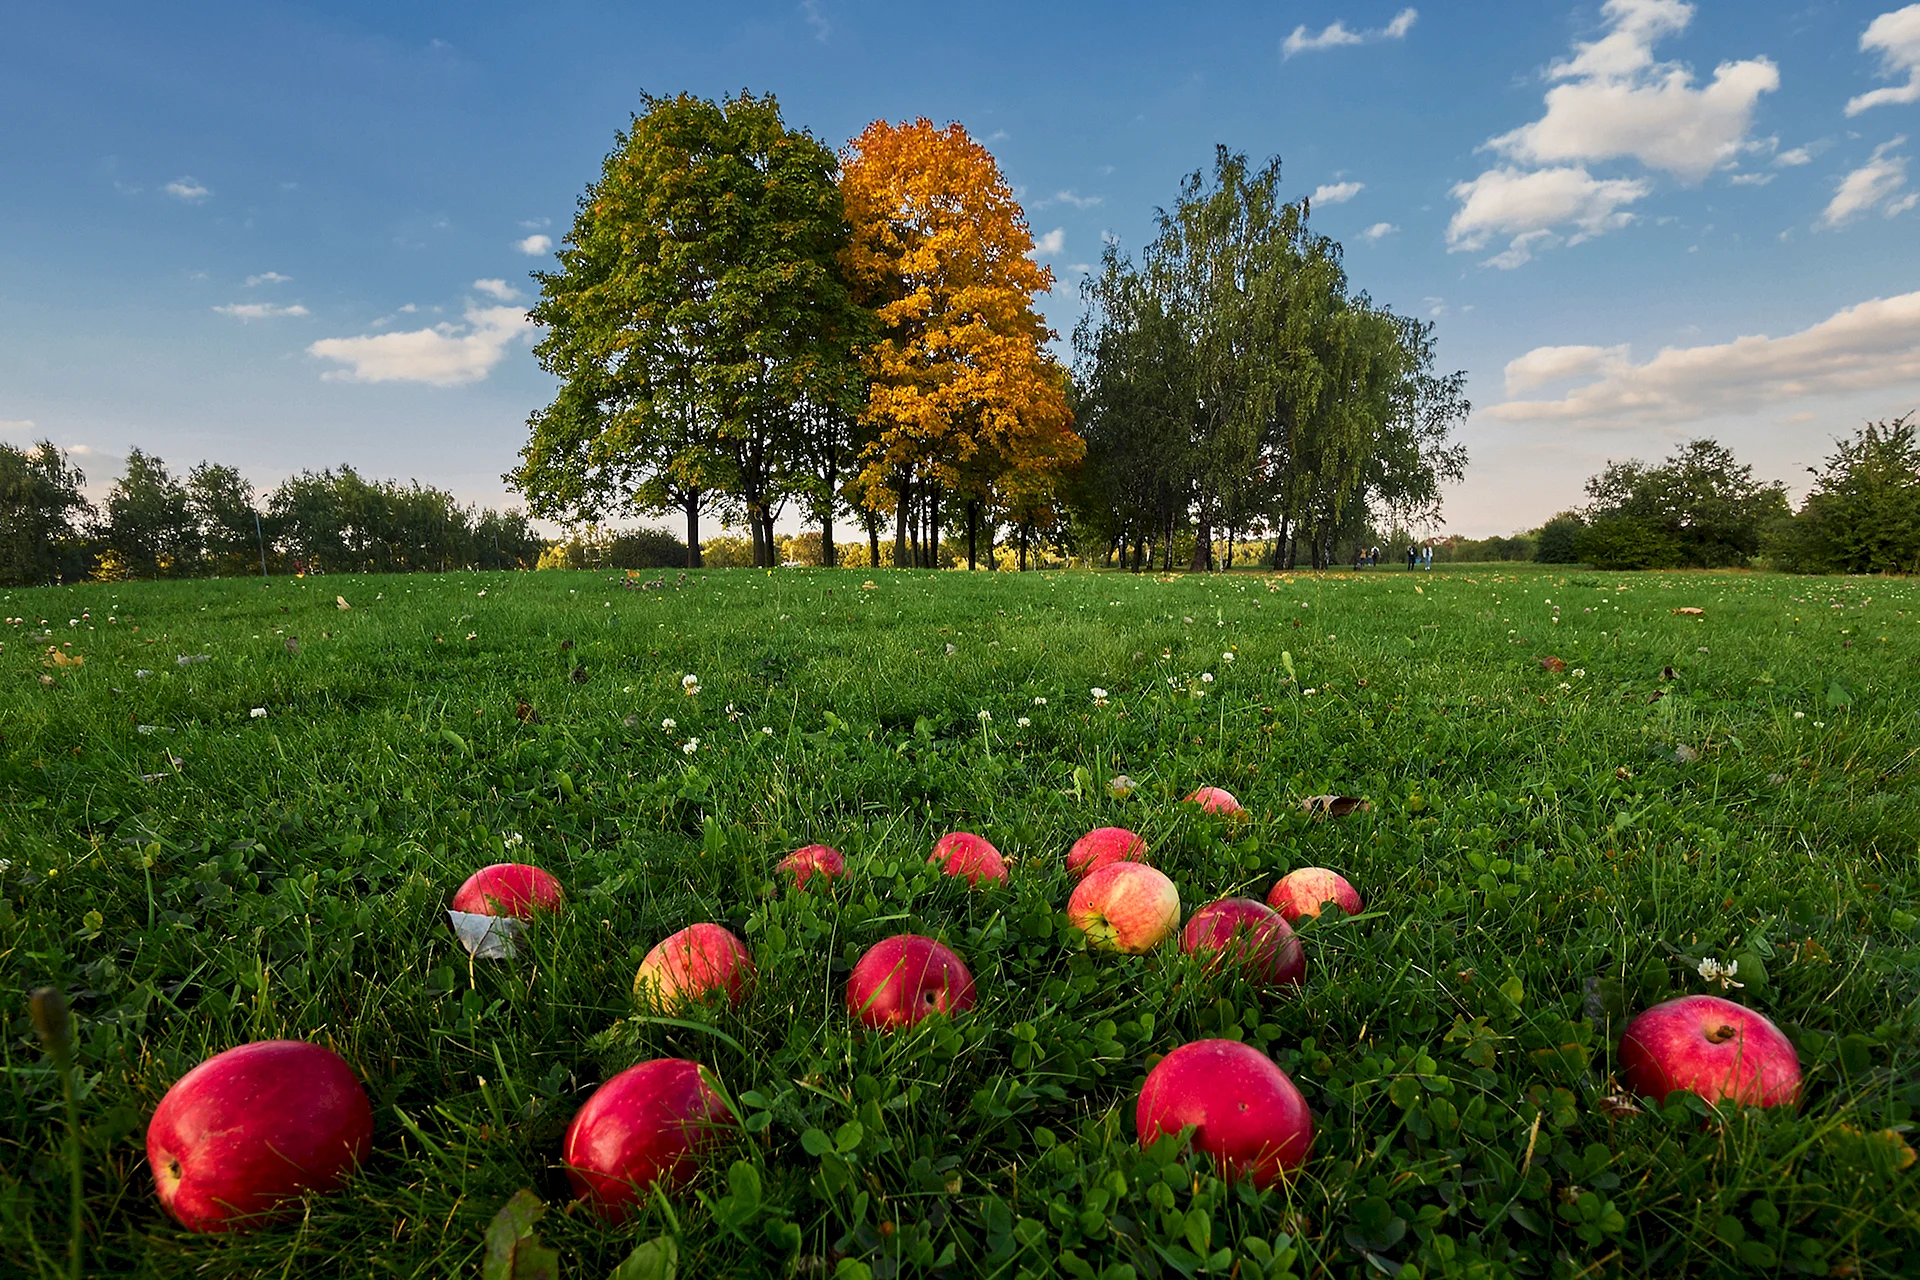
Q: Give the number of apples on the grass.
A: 14